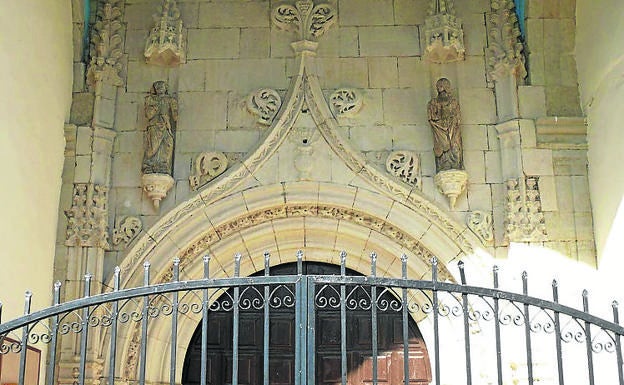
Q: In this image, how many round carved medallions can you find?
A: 6